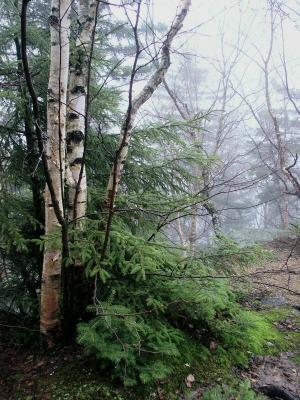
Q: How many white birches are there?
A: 3